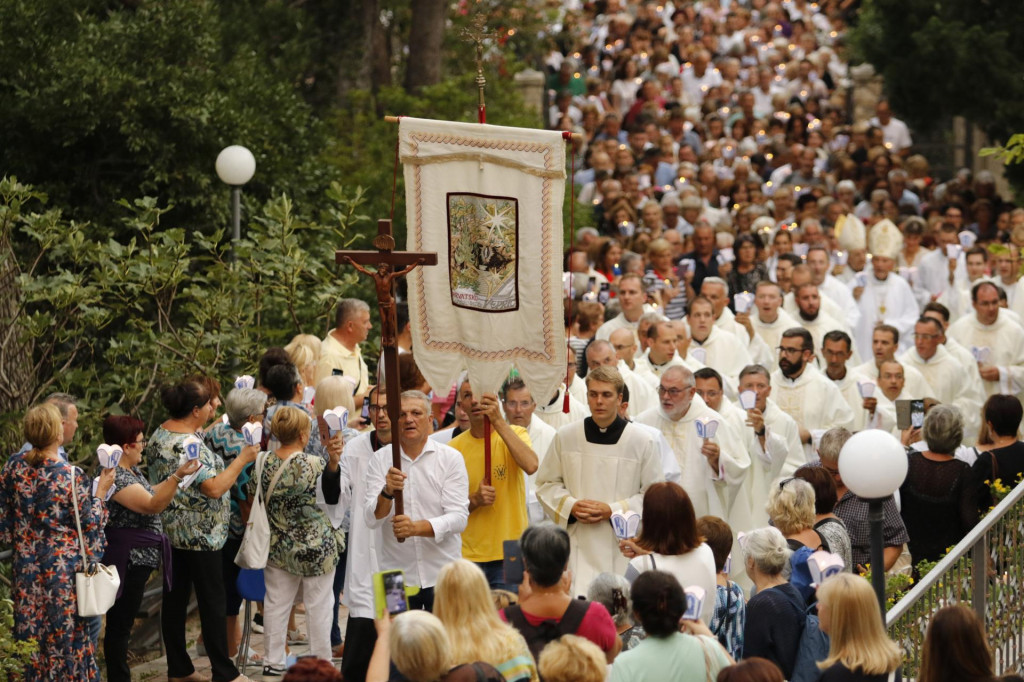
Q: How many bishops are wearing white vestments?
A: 2